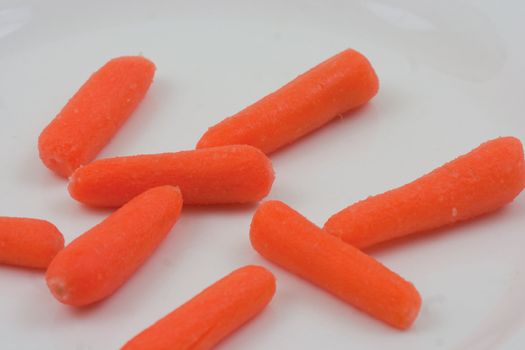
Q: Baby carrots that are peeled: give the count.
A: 8